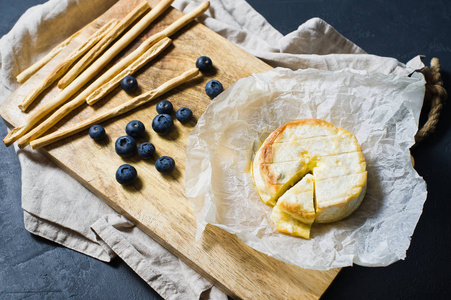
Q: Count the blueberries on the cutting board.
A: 12